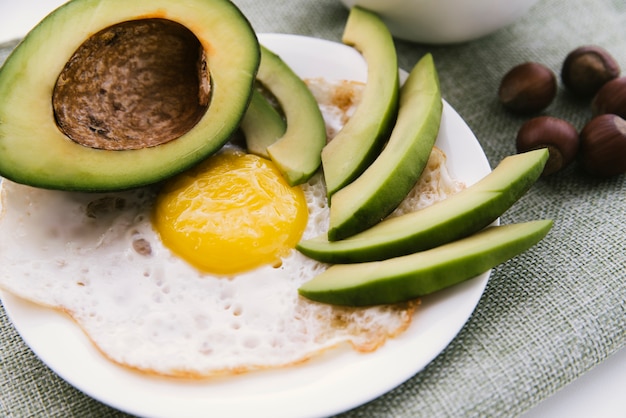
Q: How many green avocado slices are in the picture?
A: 6